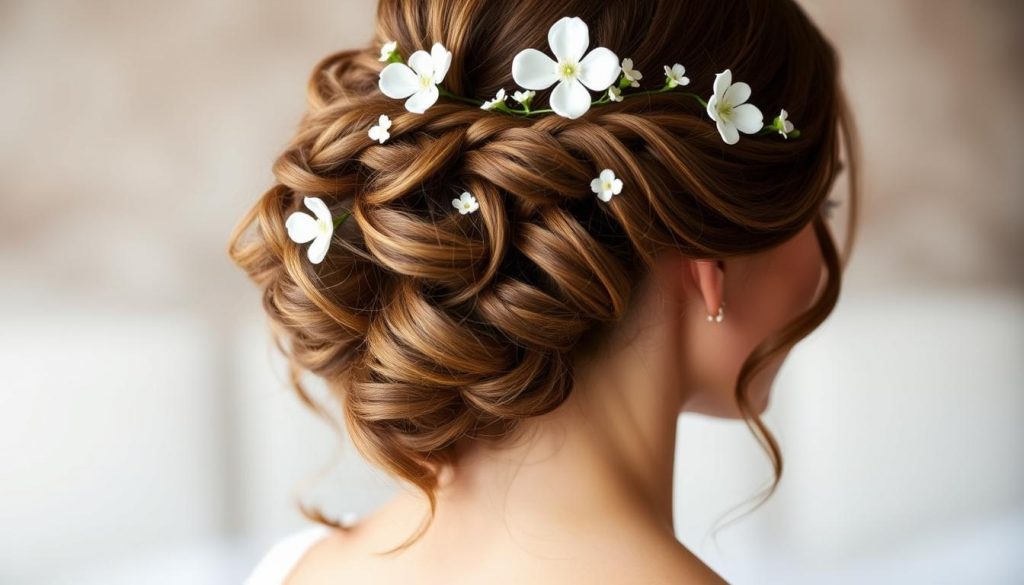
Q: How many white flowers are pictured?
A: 14